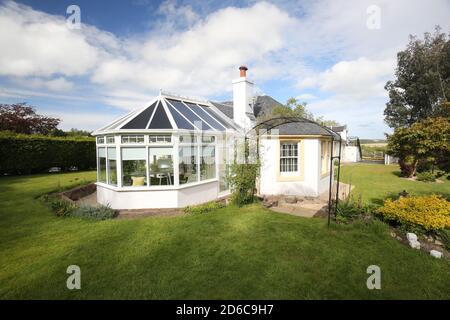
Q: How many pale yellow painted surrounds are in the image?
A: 2